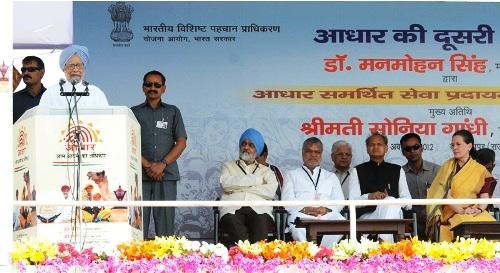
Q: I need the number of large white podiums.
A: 1